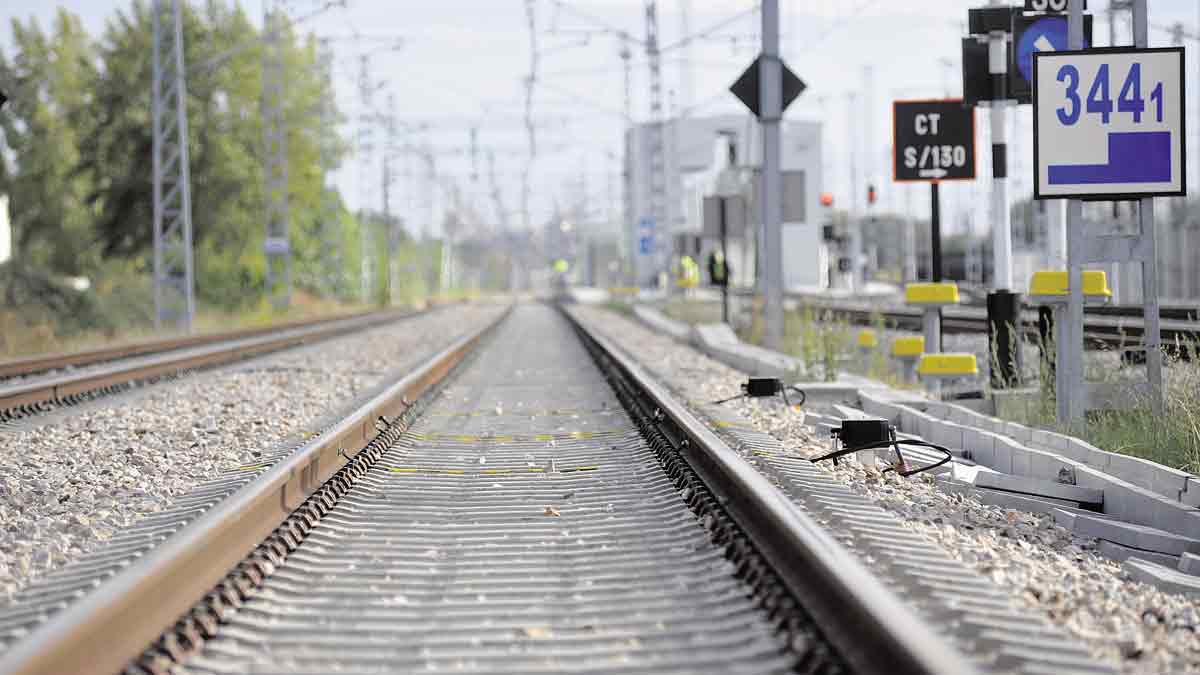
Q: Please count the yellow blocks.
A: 5